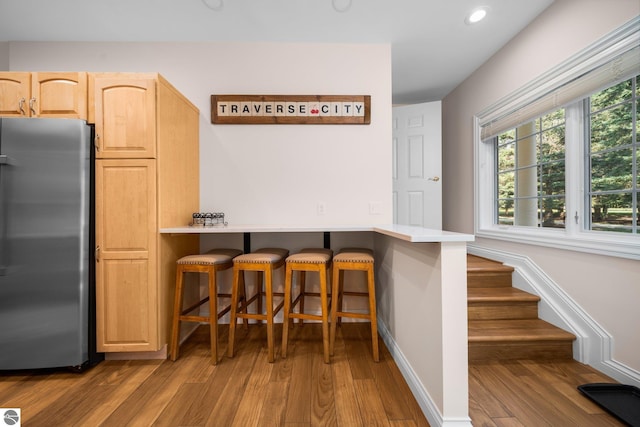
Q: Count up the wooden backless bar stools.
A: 4